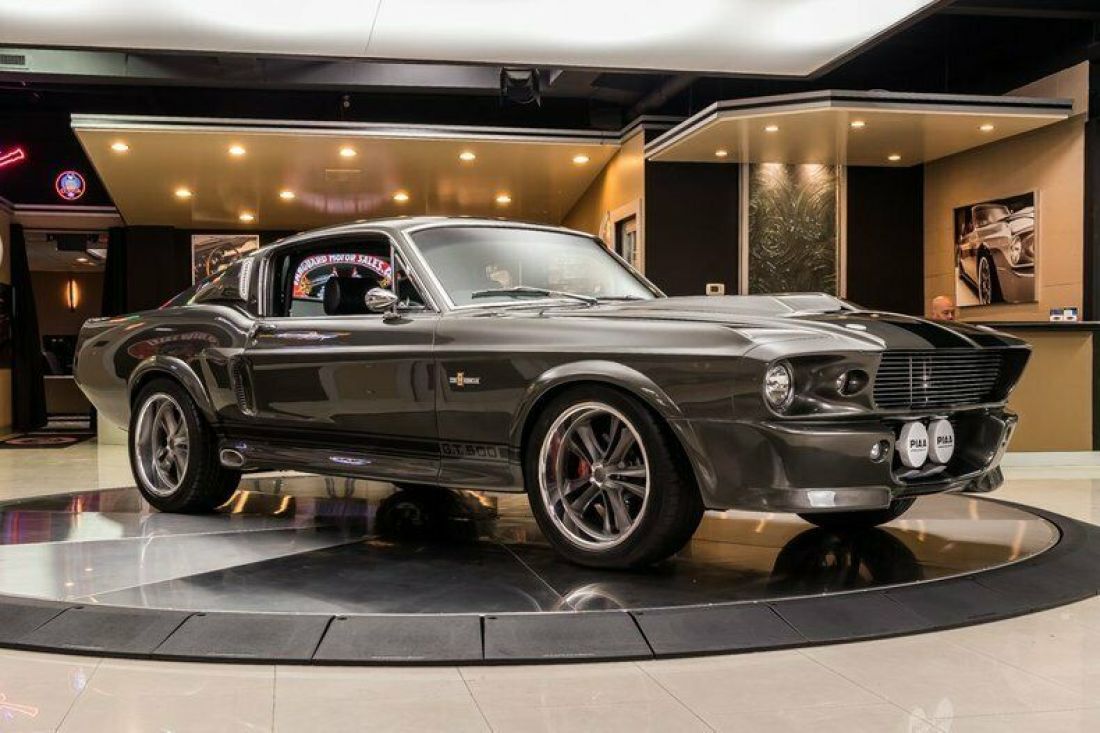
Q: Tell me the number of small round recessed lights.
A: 15